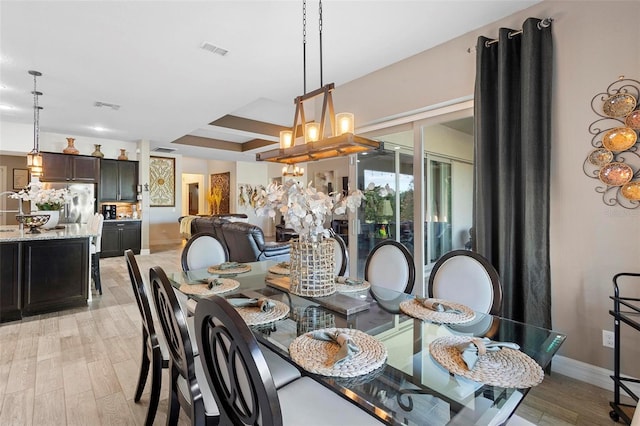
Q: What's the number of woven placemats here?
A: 8